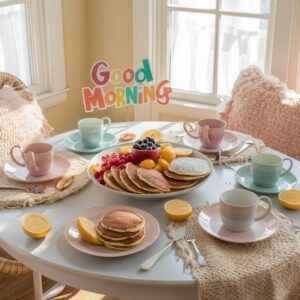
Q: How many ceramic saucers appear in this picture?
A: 5